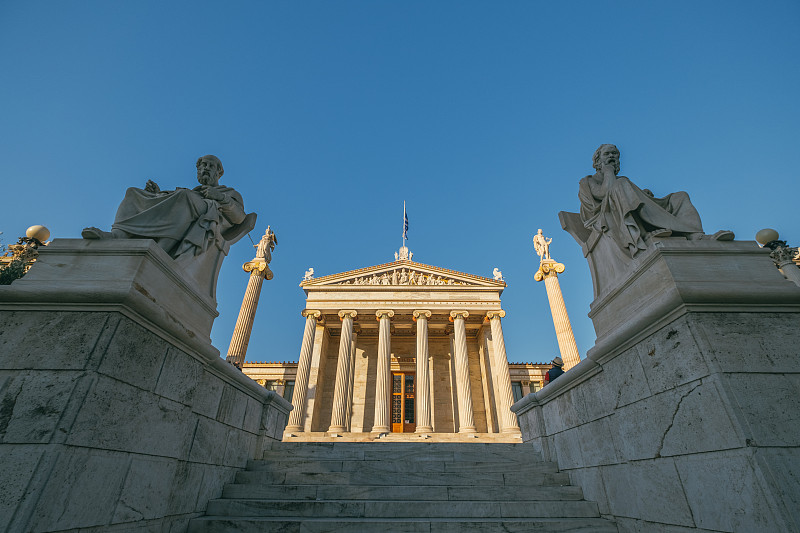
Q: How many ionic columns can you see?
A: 8